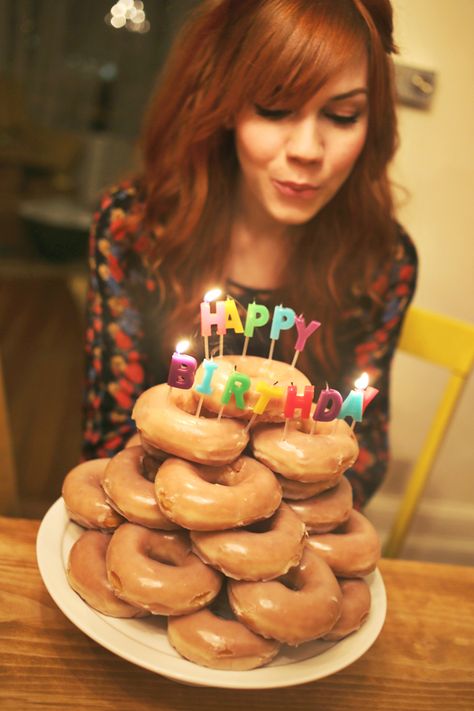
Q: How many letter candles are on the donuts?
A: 13